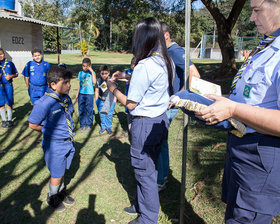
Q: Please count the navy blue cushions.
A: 1